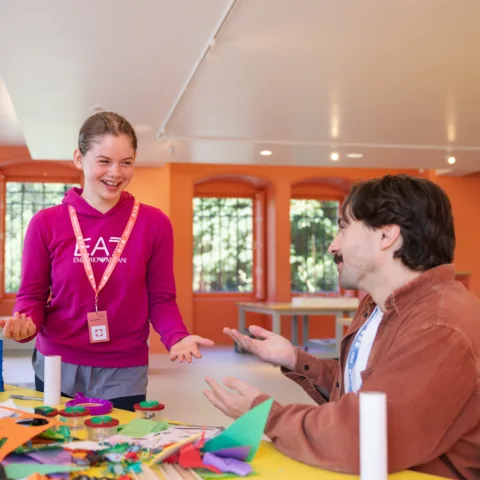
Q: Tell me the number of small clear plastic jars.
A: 4